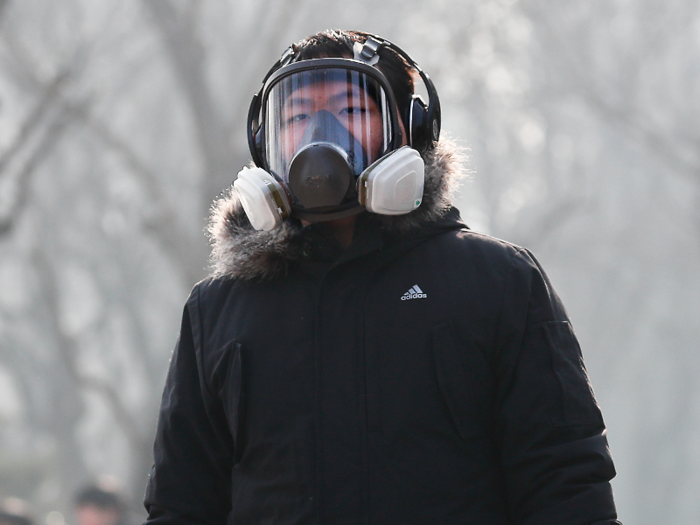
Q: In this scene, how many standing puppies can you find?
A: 0